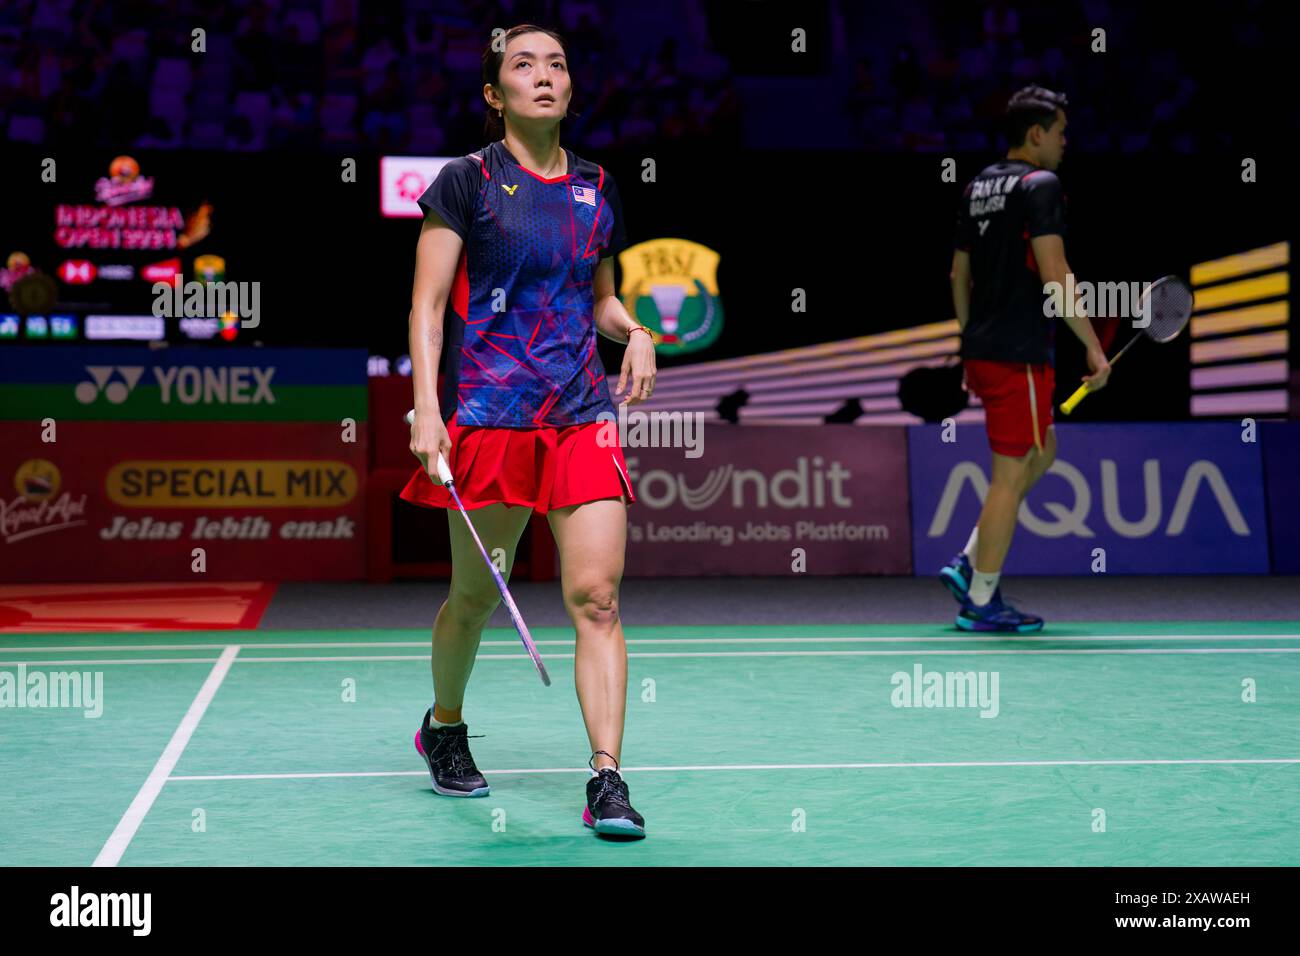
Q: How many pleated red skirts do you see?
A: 1